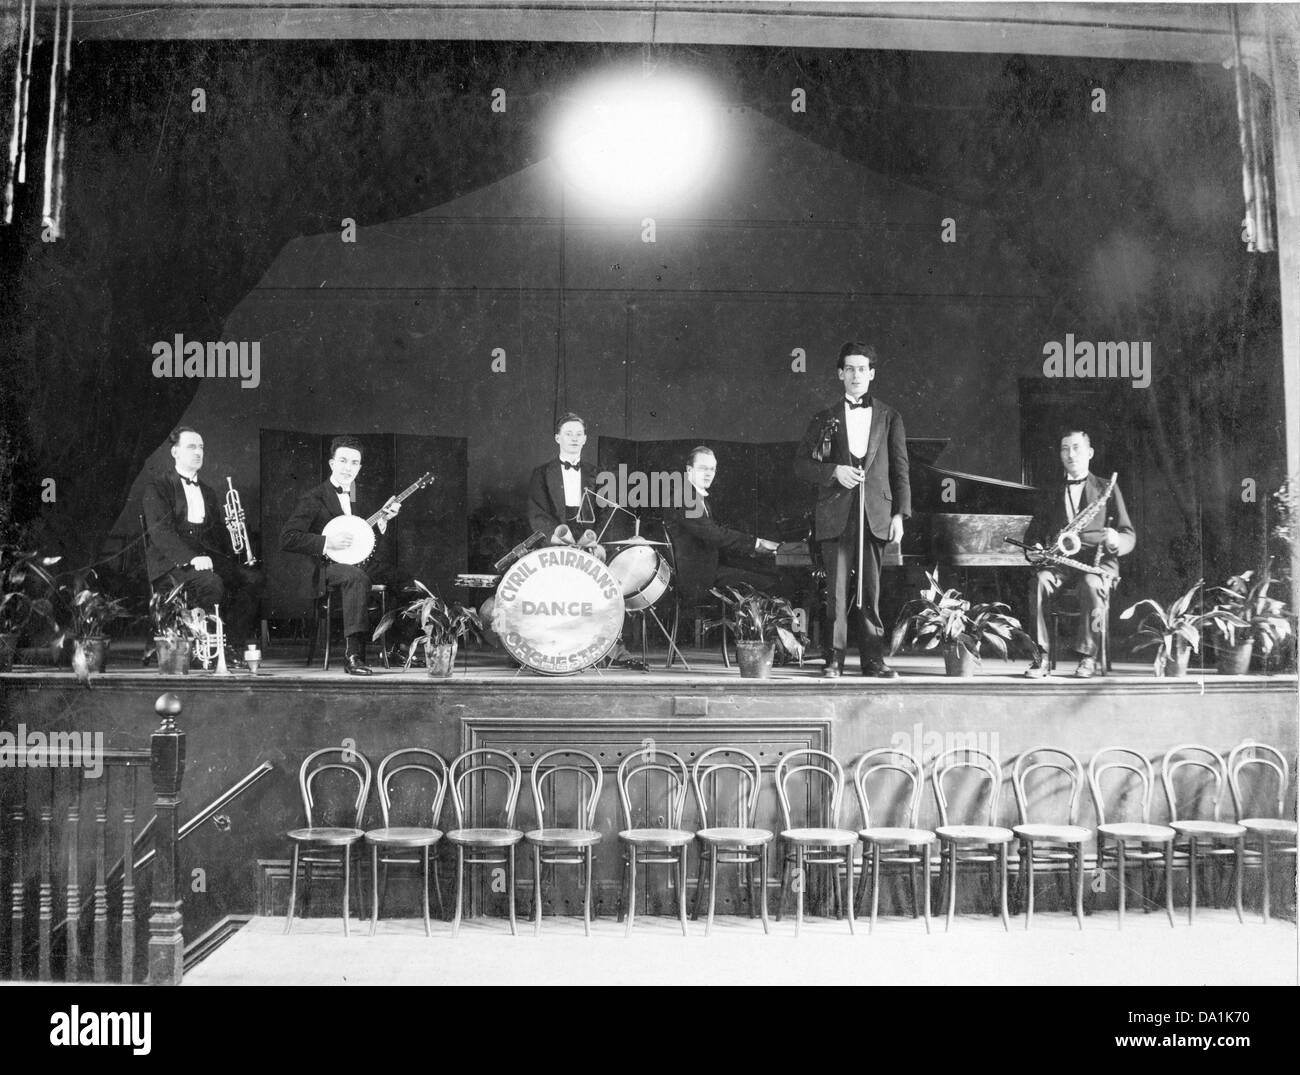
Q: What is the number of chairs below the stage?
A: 13